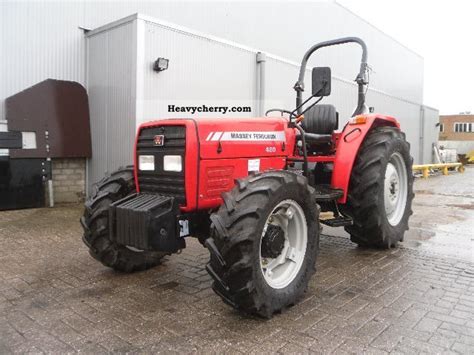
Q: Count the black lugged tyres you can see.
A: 3